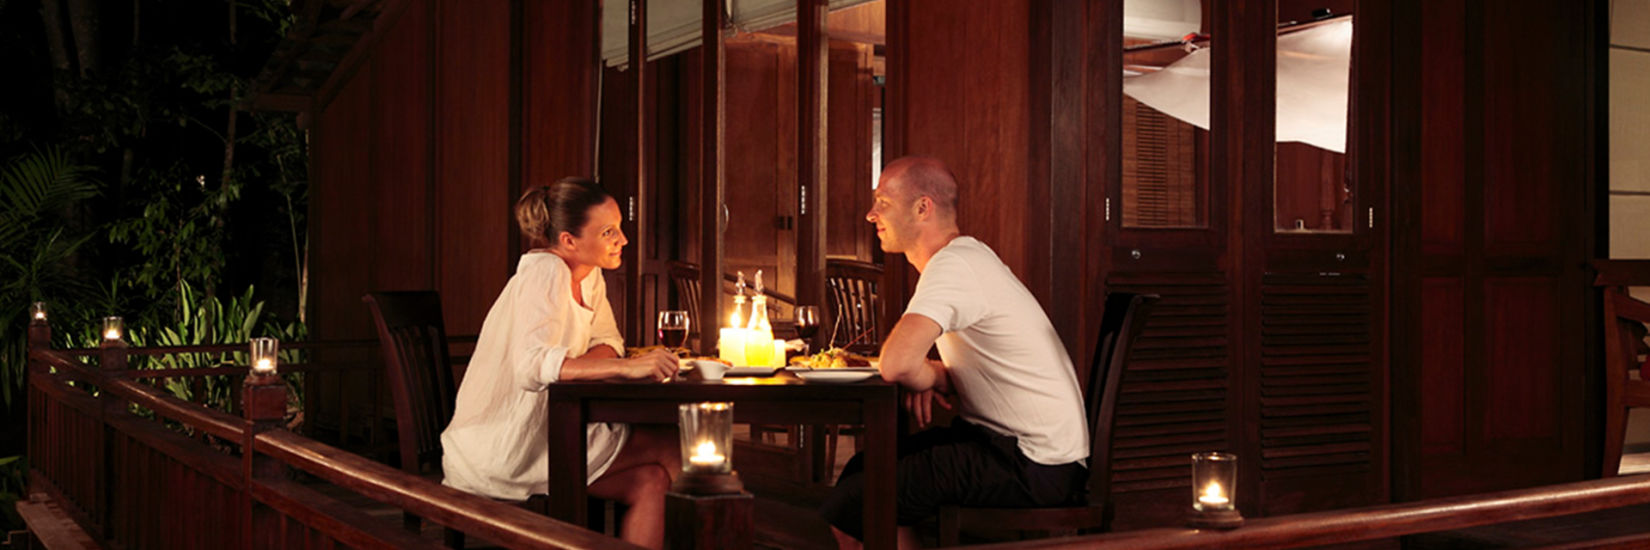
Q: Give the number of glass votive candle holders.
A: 5